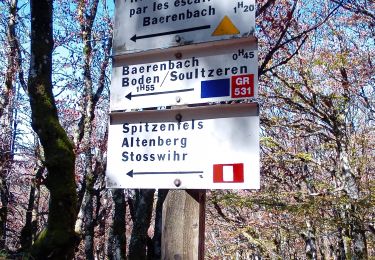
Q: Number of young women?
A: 0